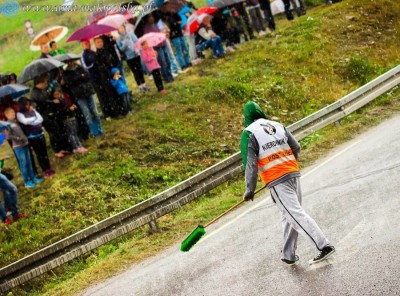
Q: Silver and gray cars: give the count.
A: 0